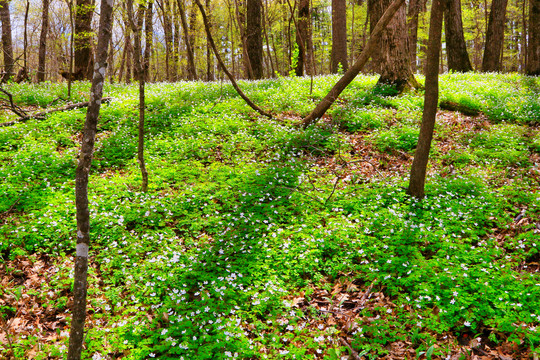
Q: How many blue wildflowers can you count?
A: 0